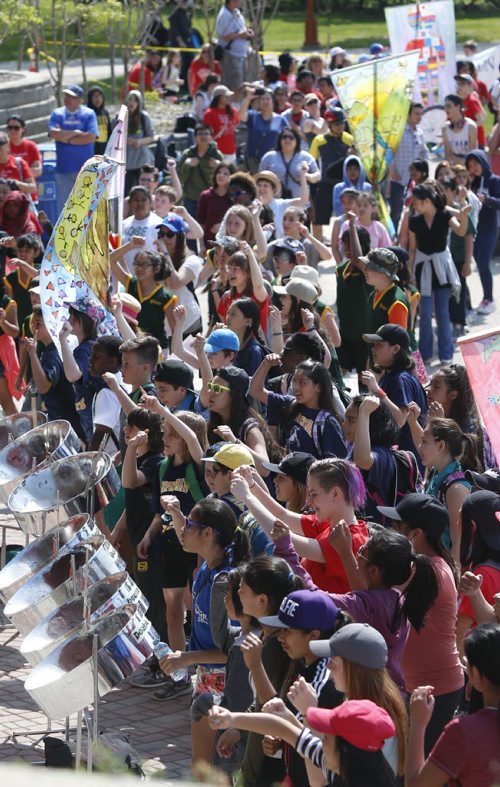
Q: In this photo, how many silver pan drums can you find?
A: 7